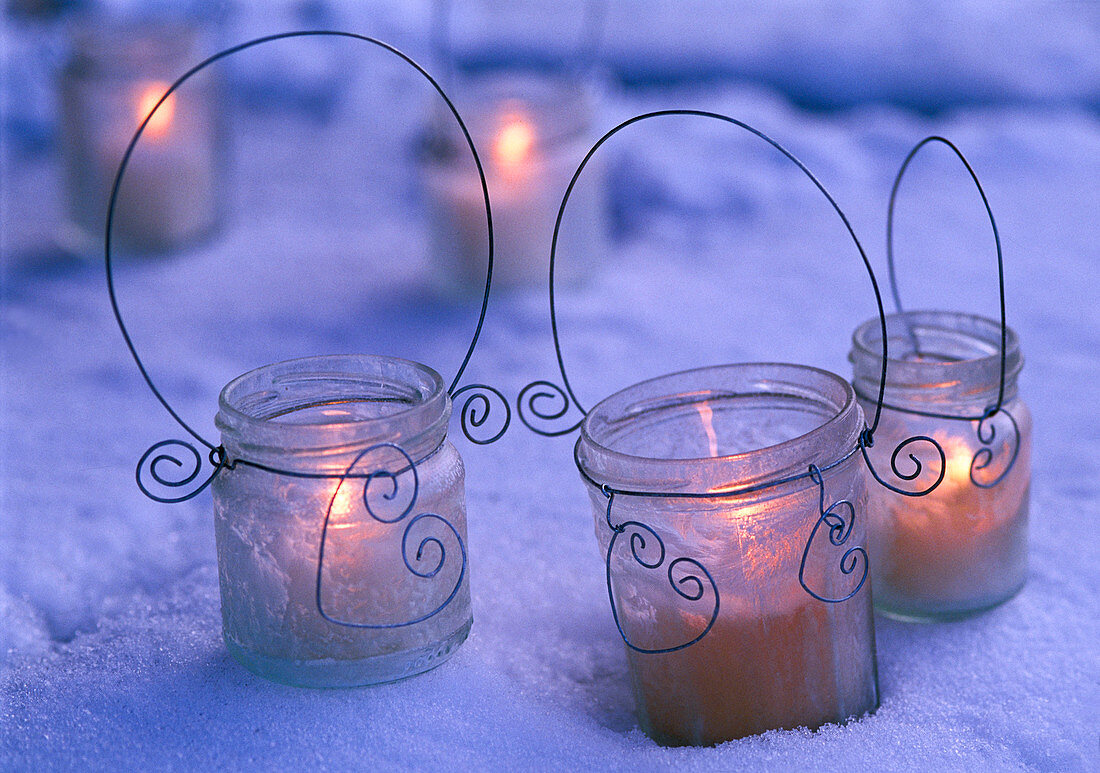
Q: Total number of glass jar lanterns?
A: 5